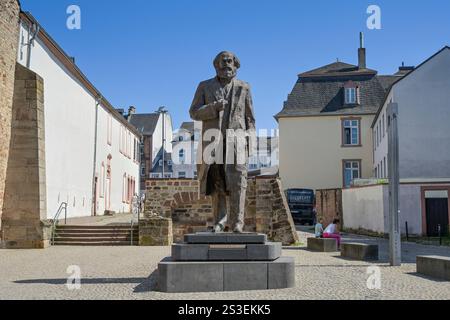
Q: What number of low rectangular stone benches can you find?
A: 3